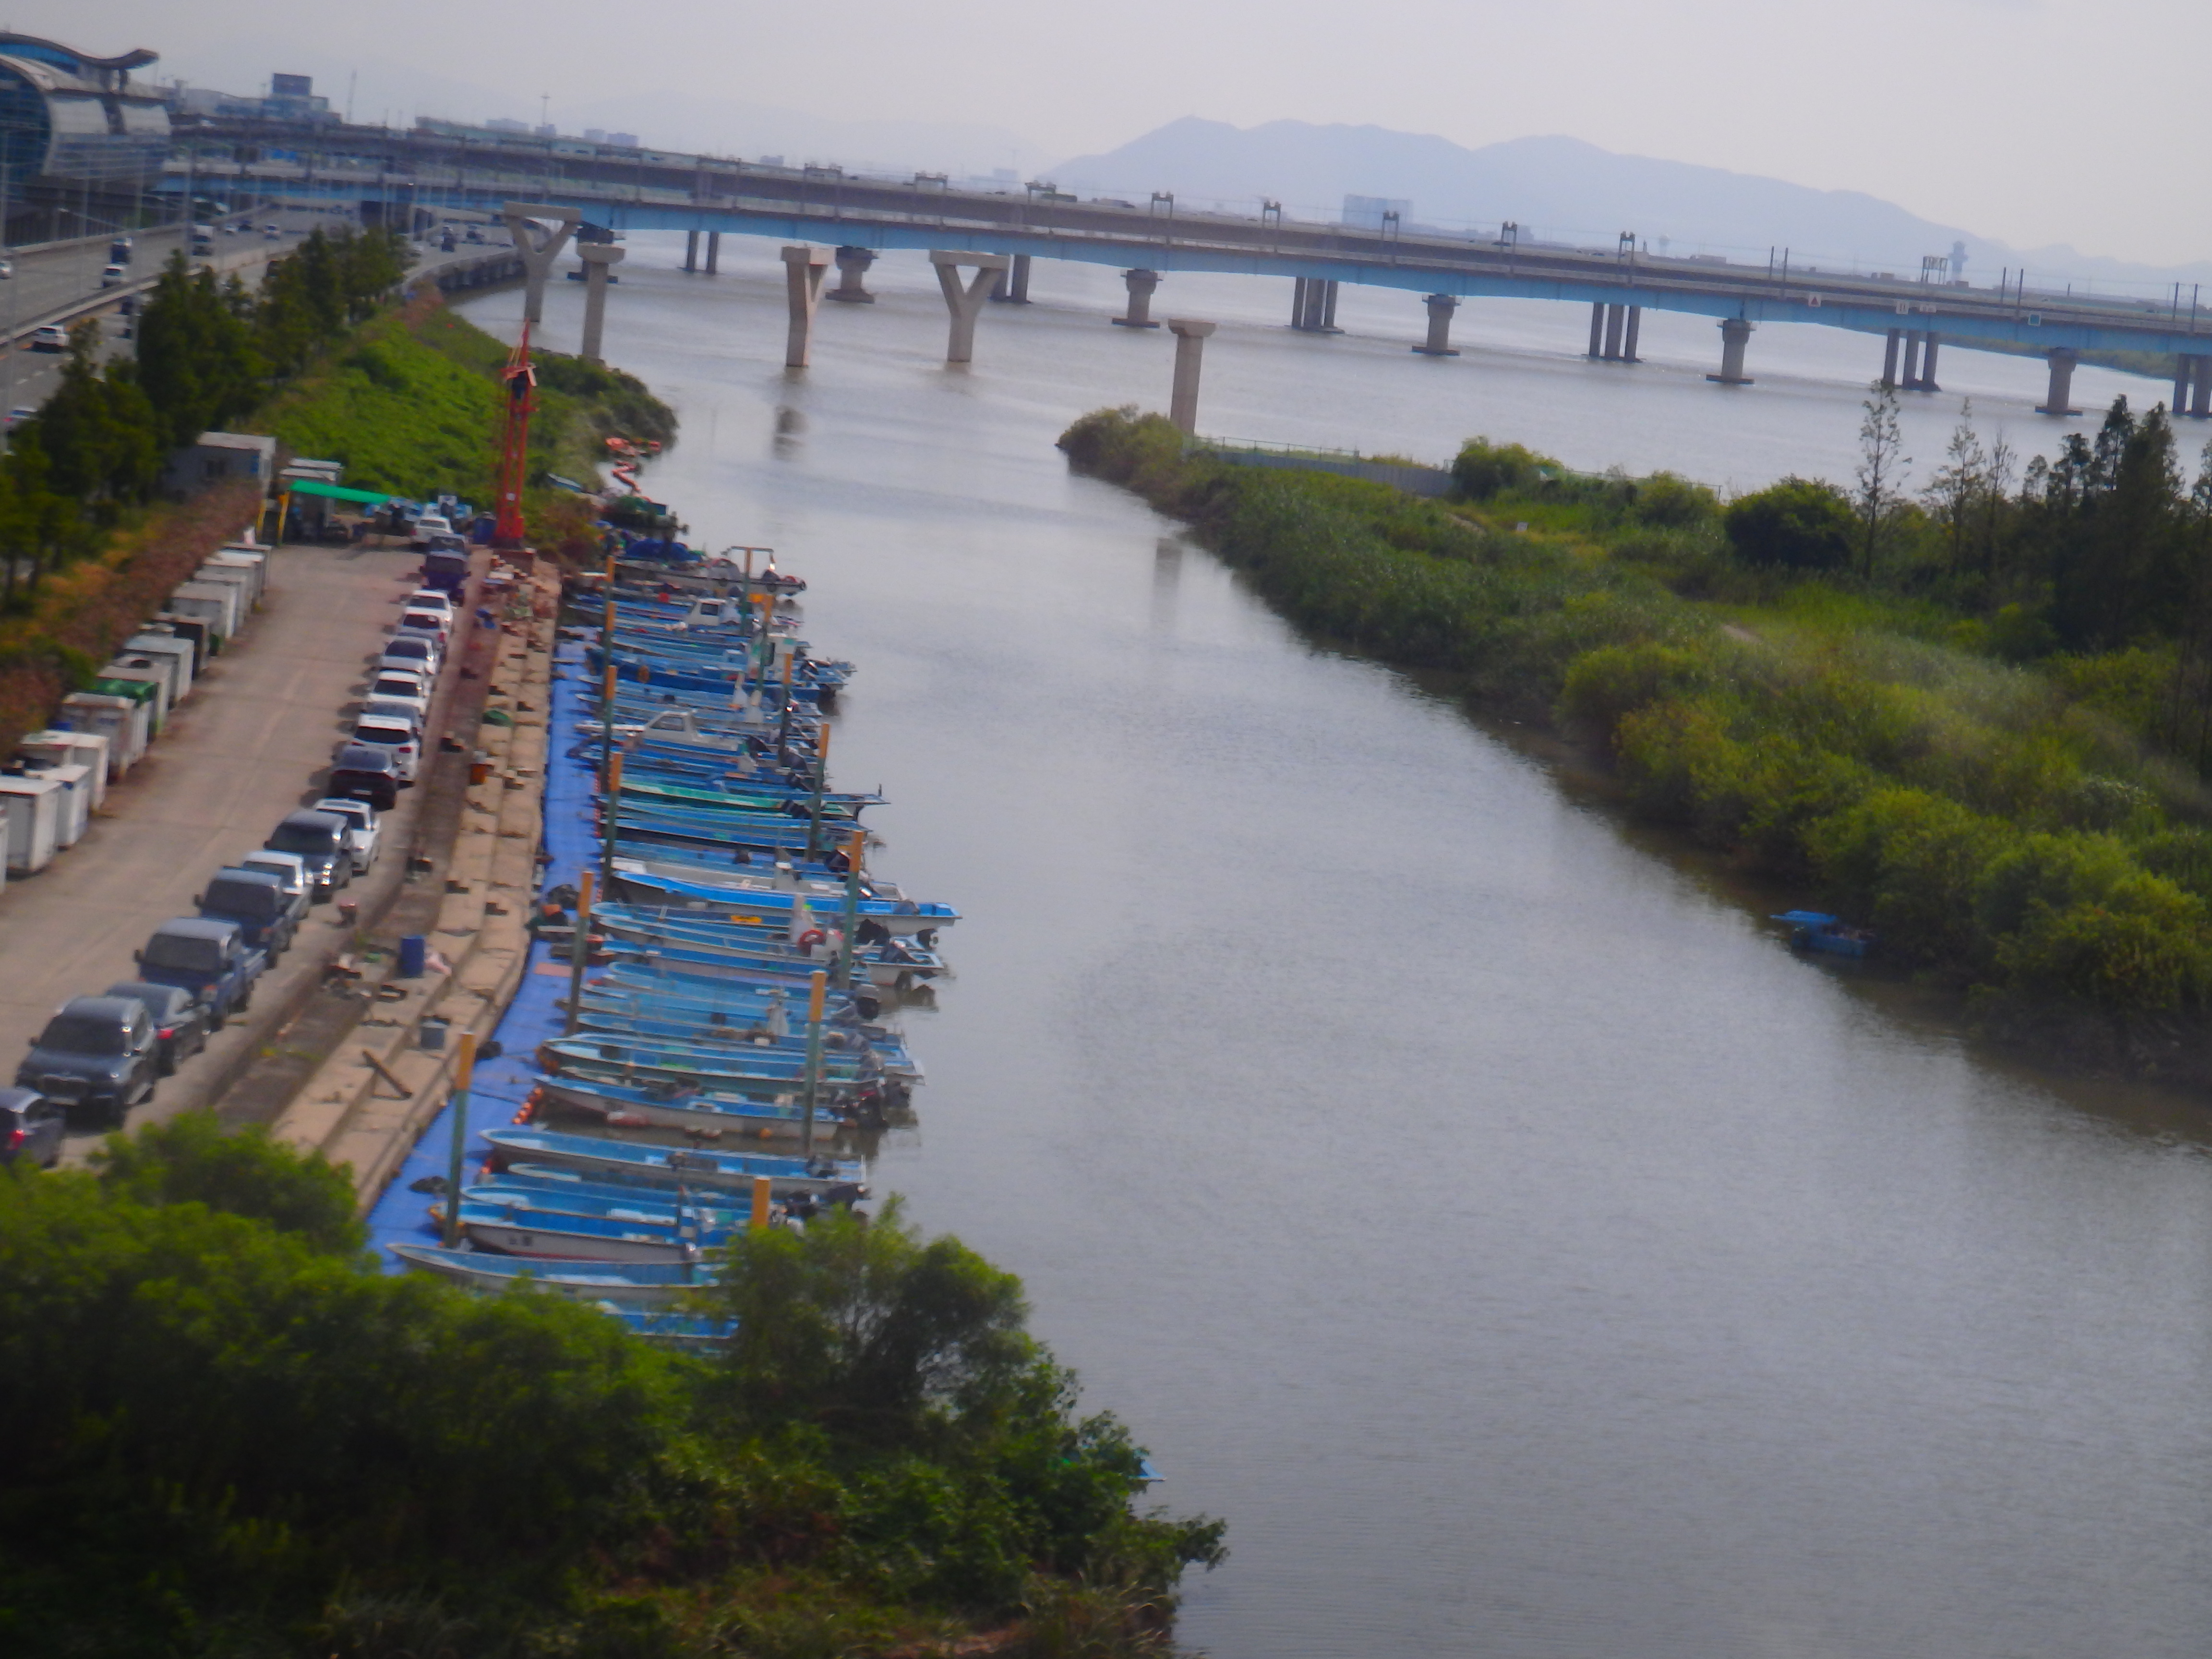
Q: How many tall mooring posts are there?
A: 13